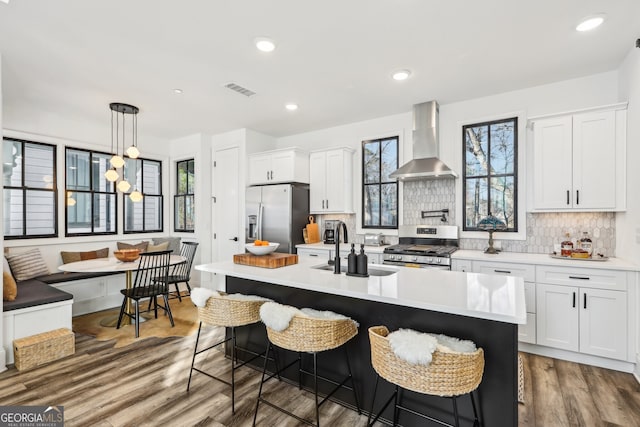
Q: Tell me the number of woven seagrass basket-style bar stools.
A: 3